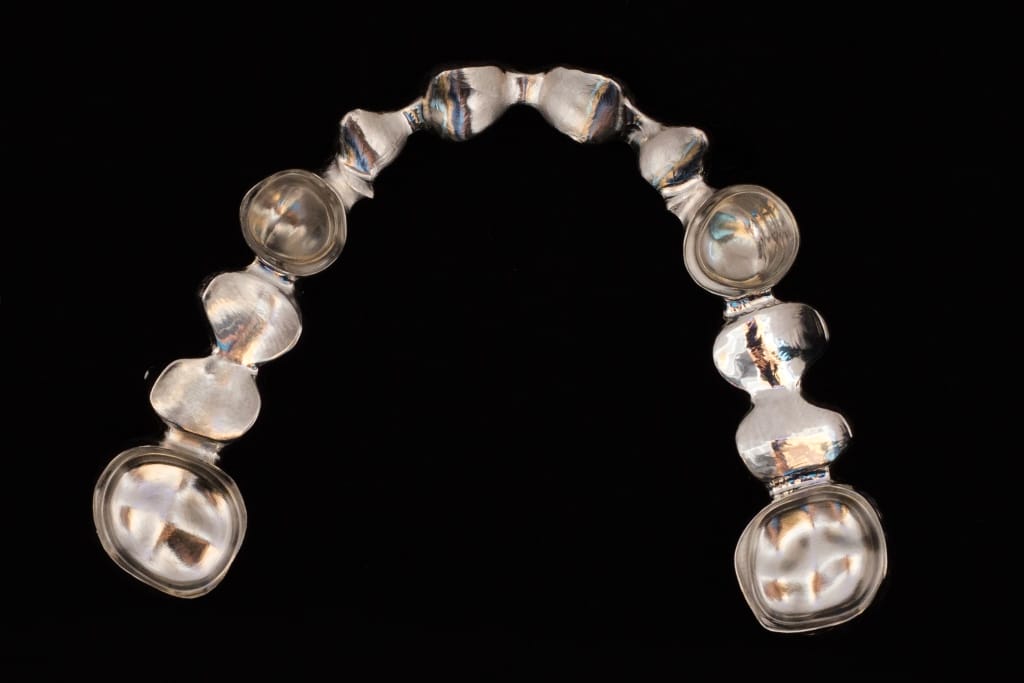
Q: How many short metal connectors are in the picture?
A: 11